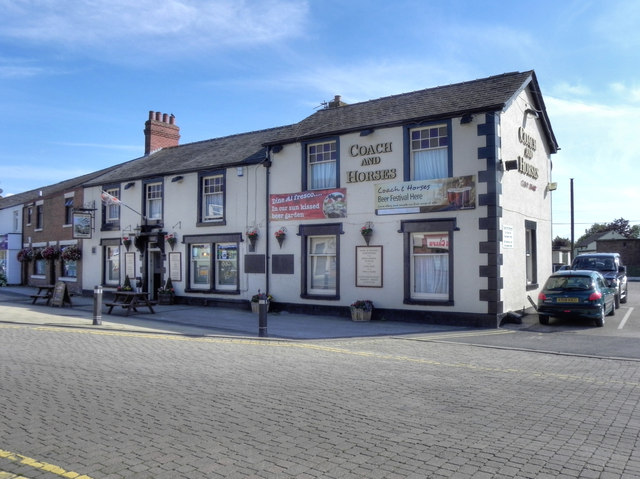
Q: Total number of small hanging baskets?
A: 5